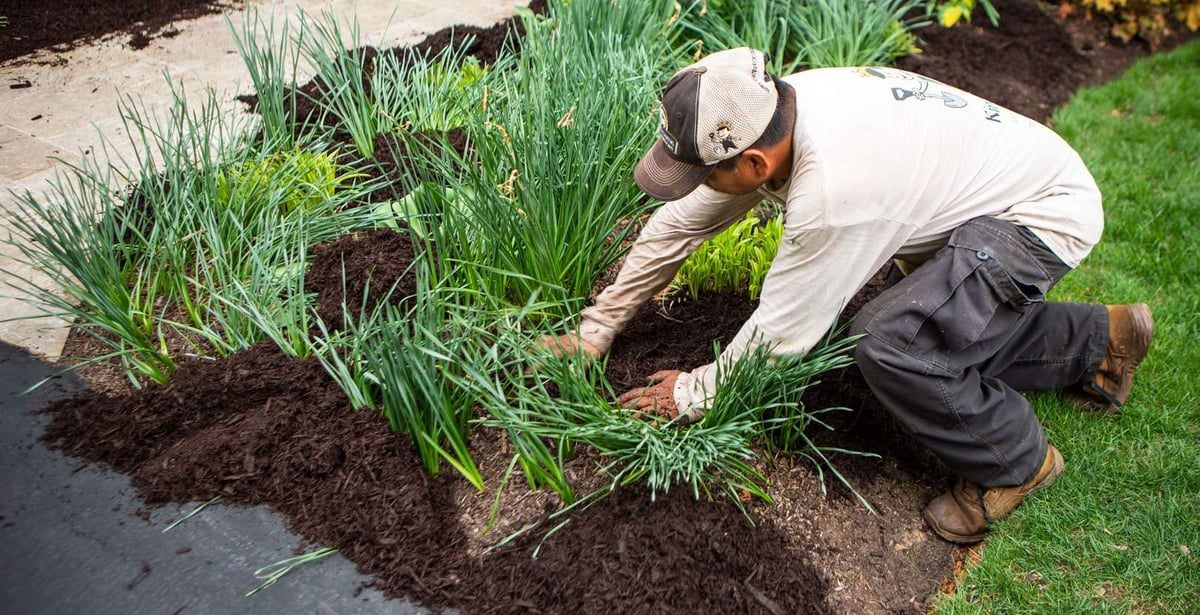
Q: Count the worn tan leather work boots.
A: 2